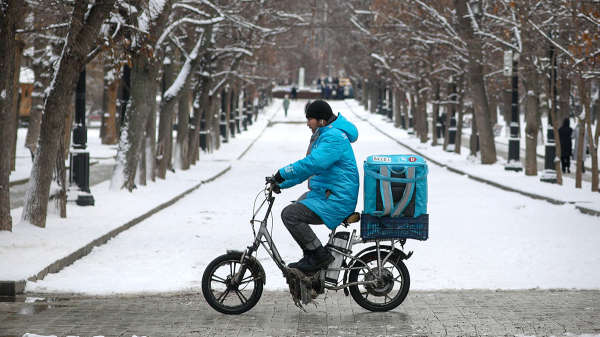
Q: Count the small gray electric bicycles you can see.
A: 1